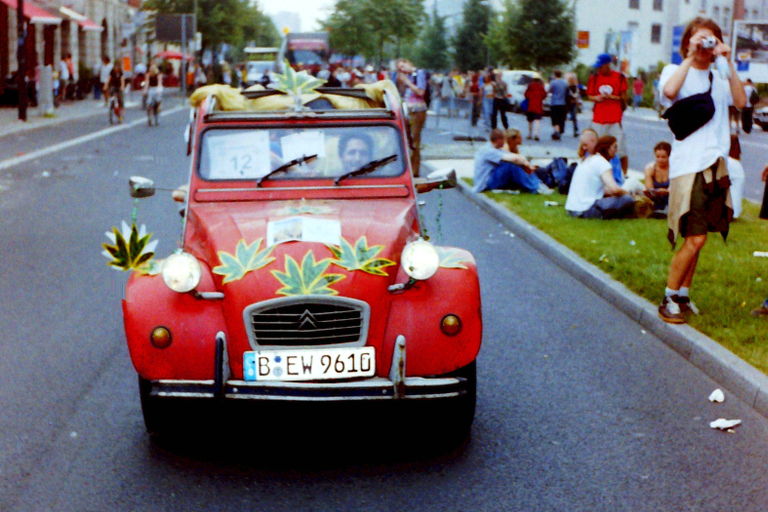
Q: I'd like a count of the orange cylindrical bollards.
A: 0